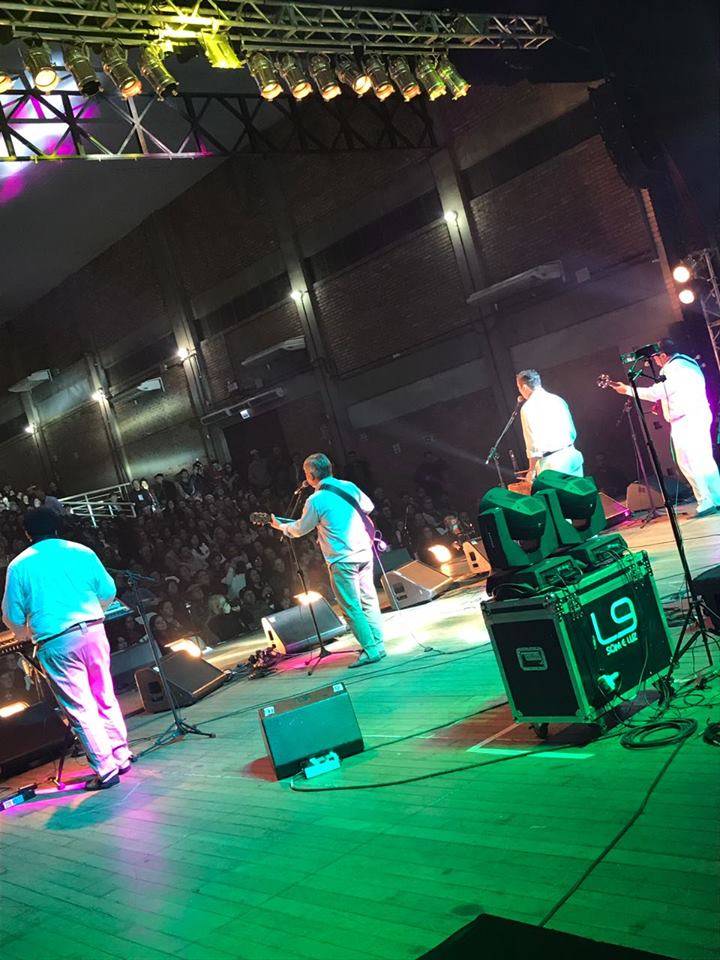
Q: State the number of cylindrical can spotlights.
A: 13